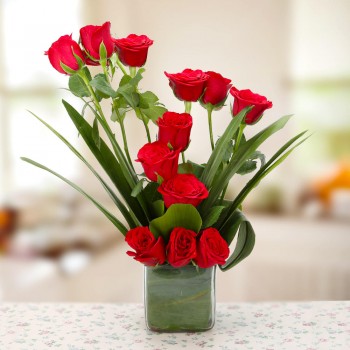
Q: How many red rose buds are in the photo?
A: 12